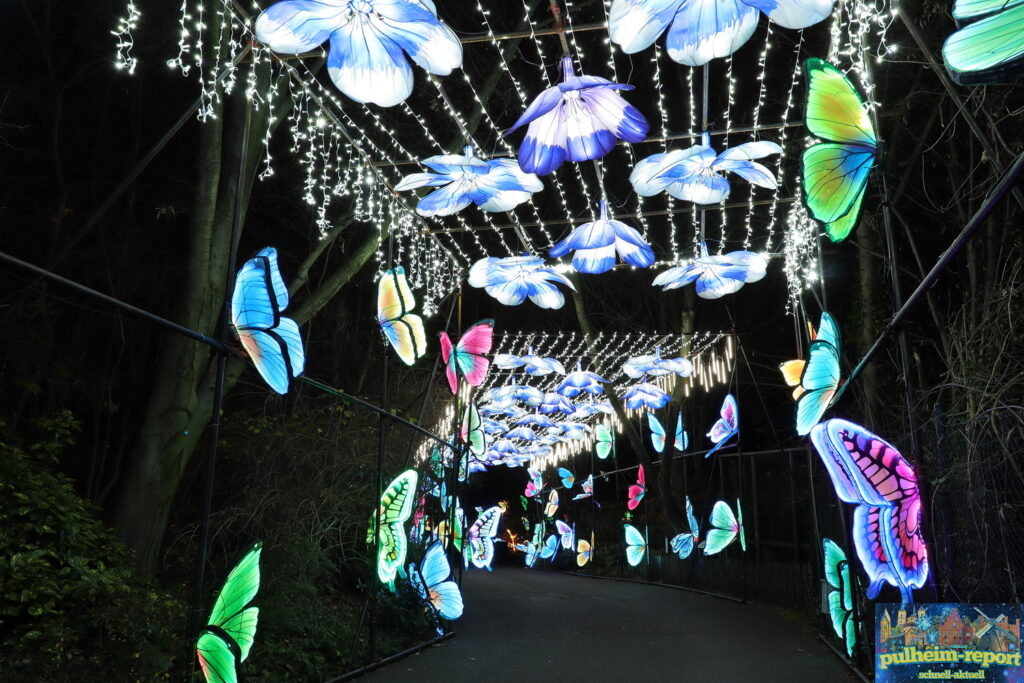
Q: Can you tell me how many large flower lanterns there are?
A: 8